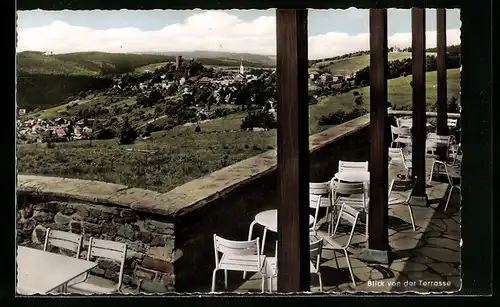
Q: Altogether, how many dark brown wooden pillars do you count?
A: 4